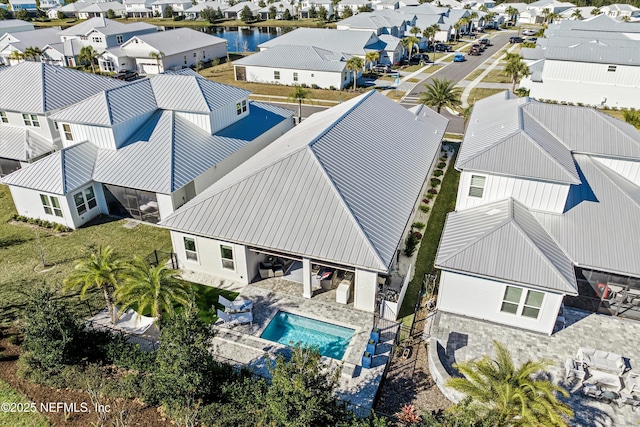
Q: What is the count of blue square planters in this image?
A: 3